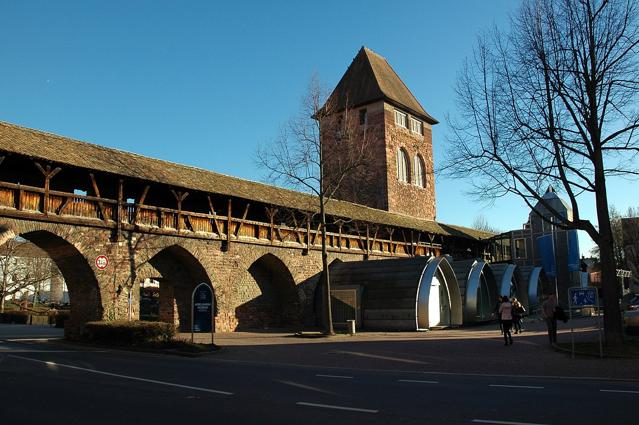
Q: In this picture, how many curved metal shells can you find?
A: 4